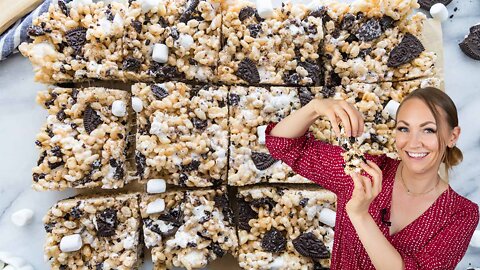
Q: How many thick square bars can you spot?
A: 11